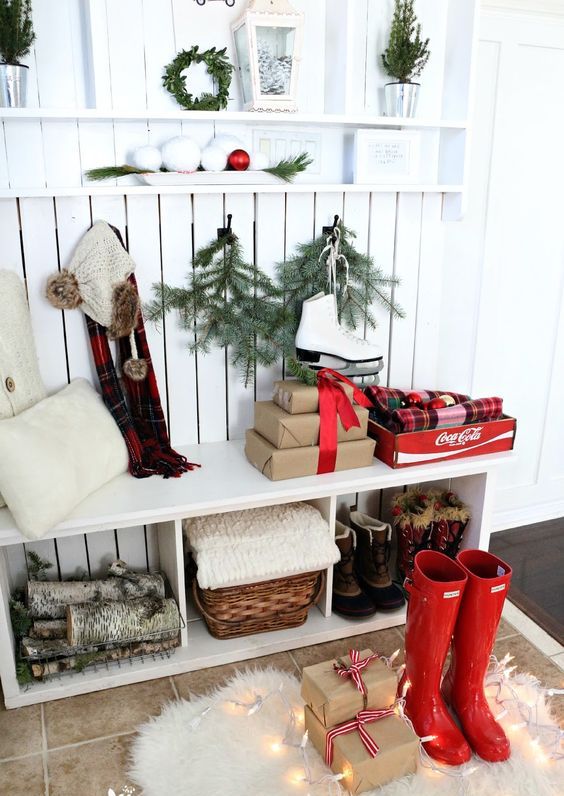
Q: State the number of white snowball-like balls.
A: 5